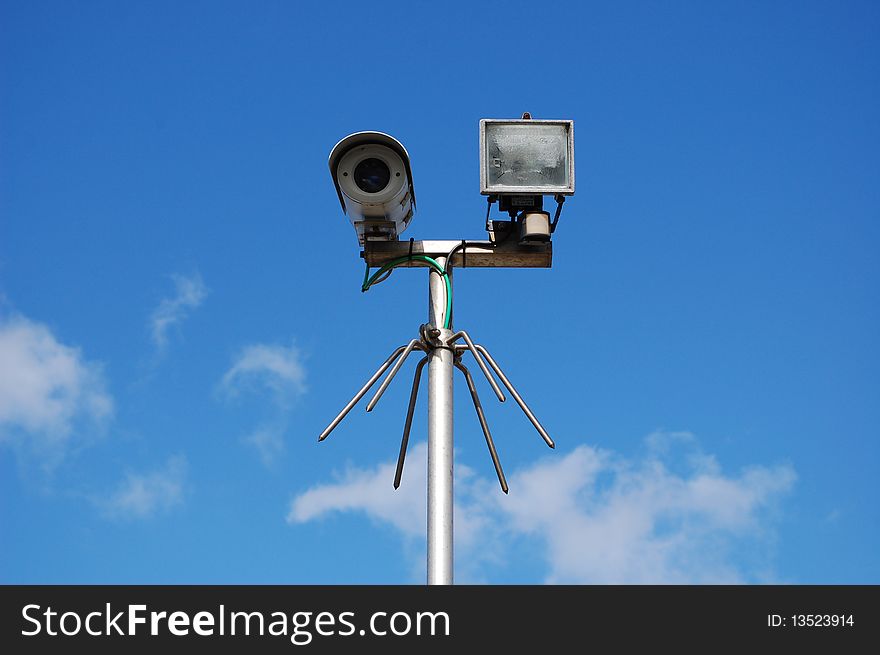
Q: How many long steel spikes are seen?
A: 6